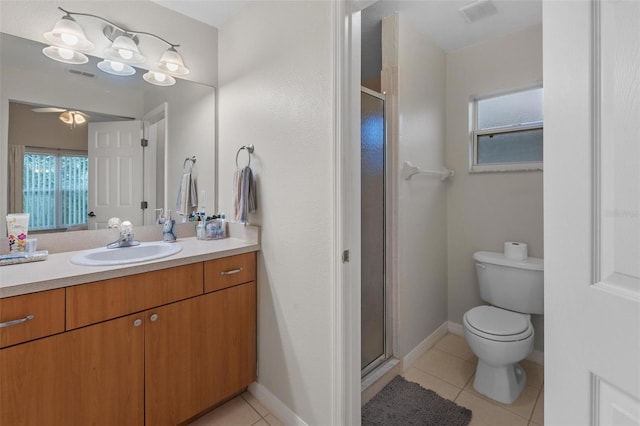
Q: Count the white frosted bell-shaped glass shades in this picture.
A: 3